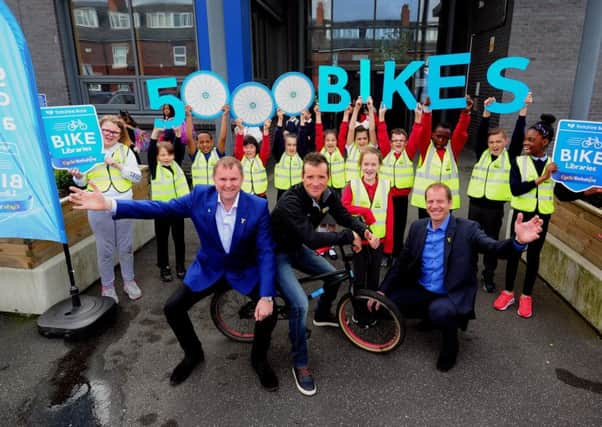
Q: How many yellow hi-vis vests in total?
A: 12